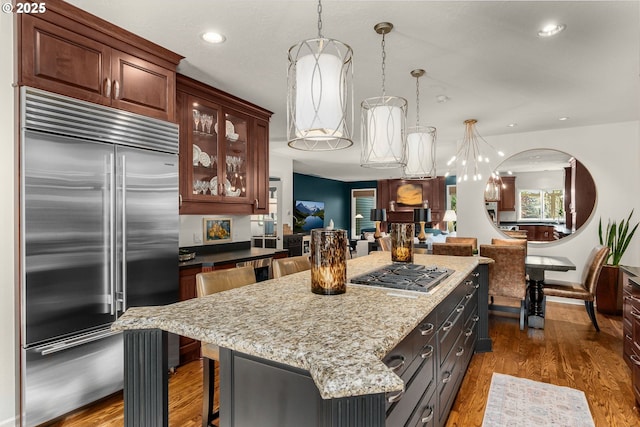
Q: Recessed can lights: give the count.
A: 4